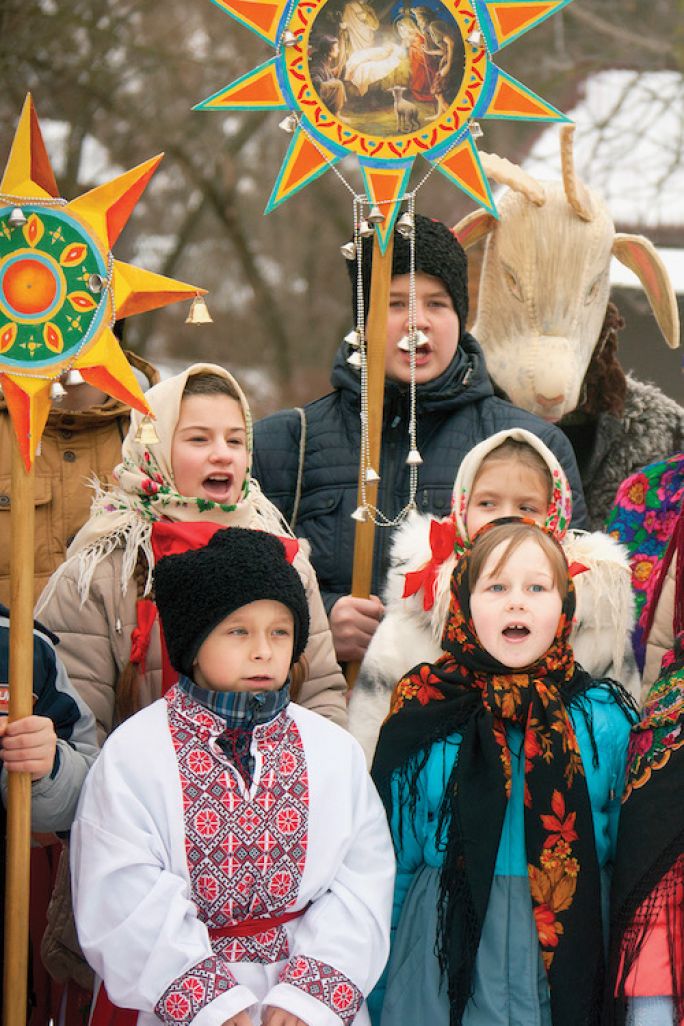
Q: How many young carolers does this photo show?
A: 5